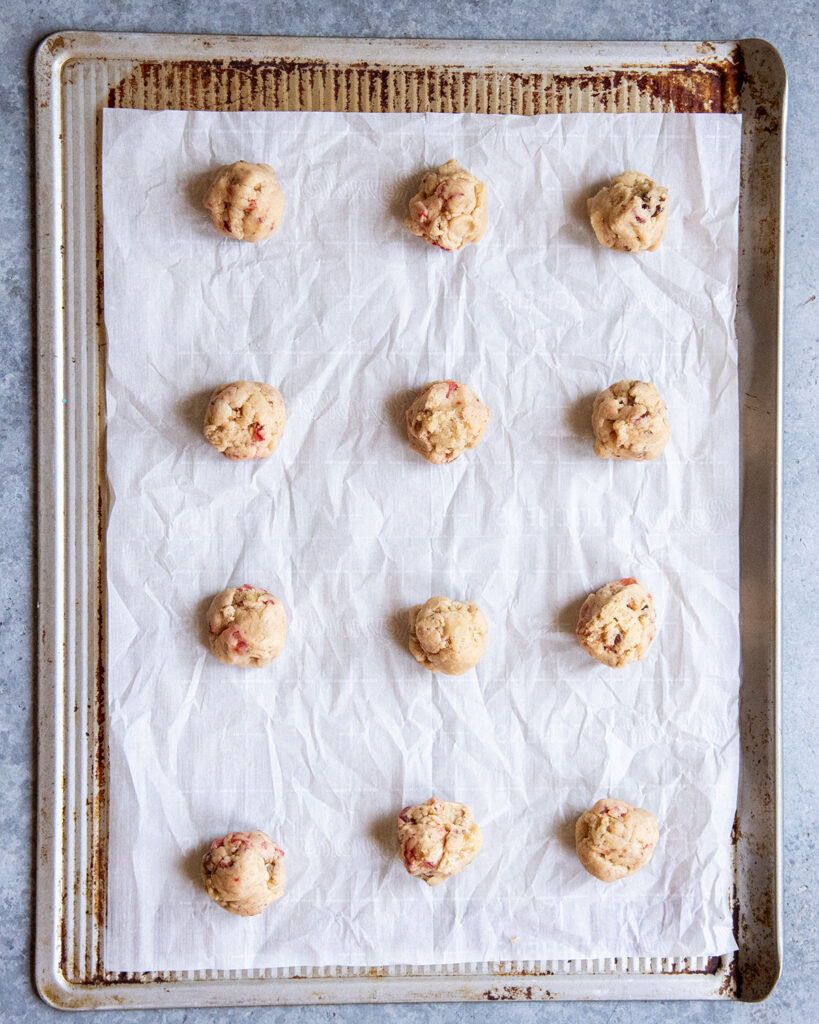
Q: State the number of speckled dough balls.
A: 12